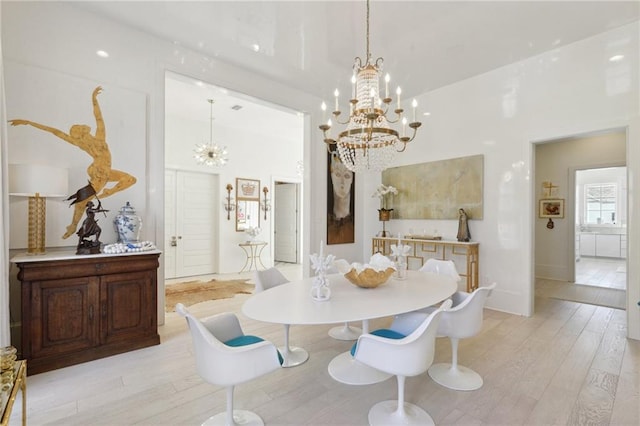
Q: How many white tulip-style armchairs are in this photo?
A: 6